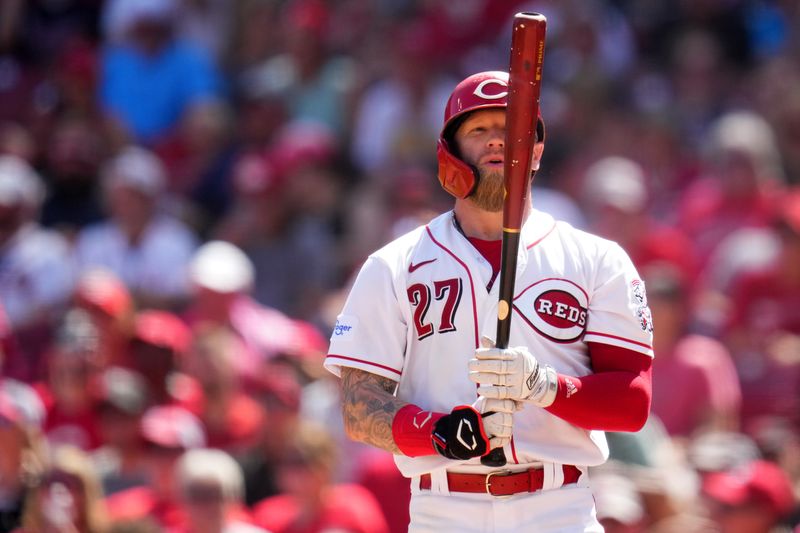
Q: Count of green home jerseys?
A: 0